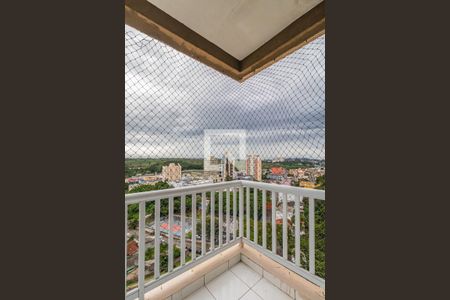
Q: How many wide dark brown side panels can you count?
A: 2